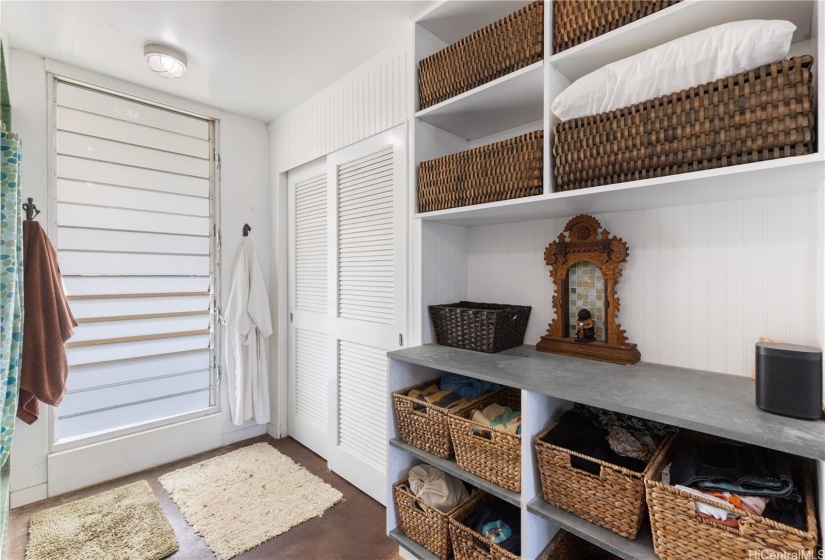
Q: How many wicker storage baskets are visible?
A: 12